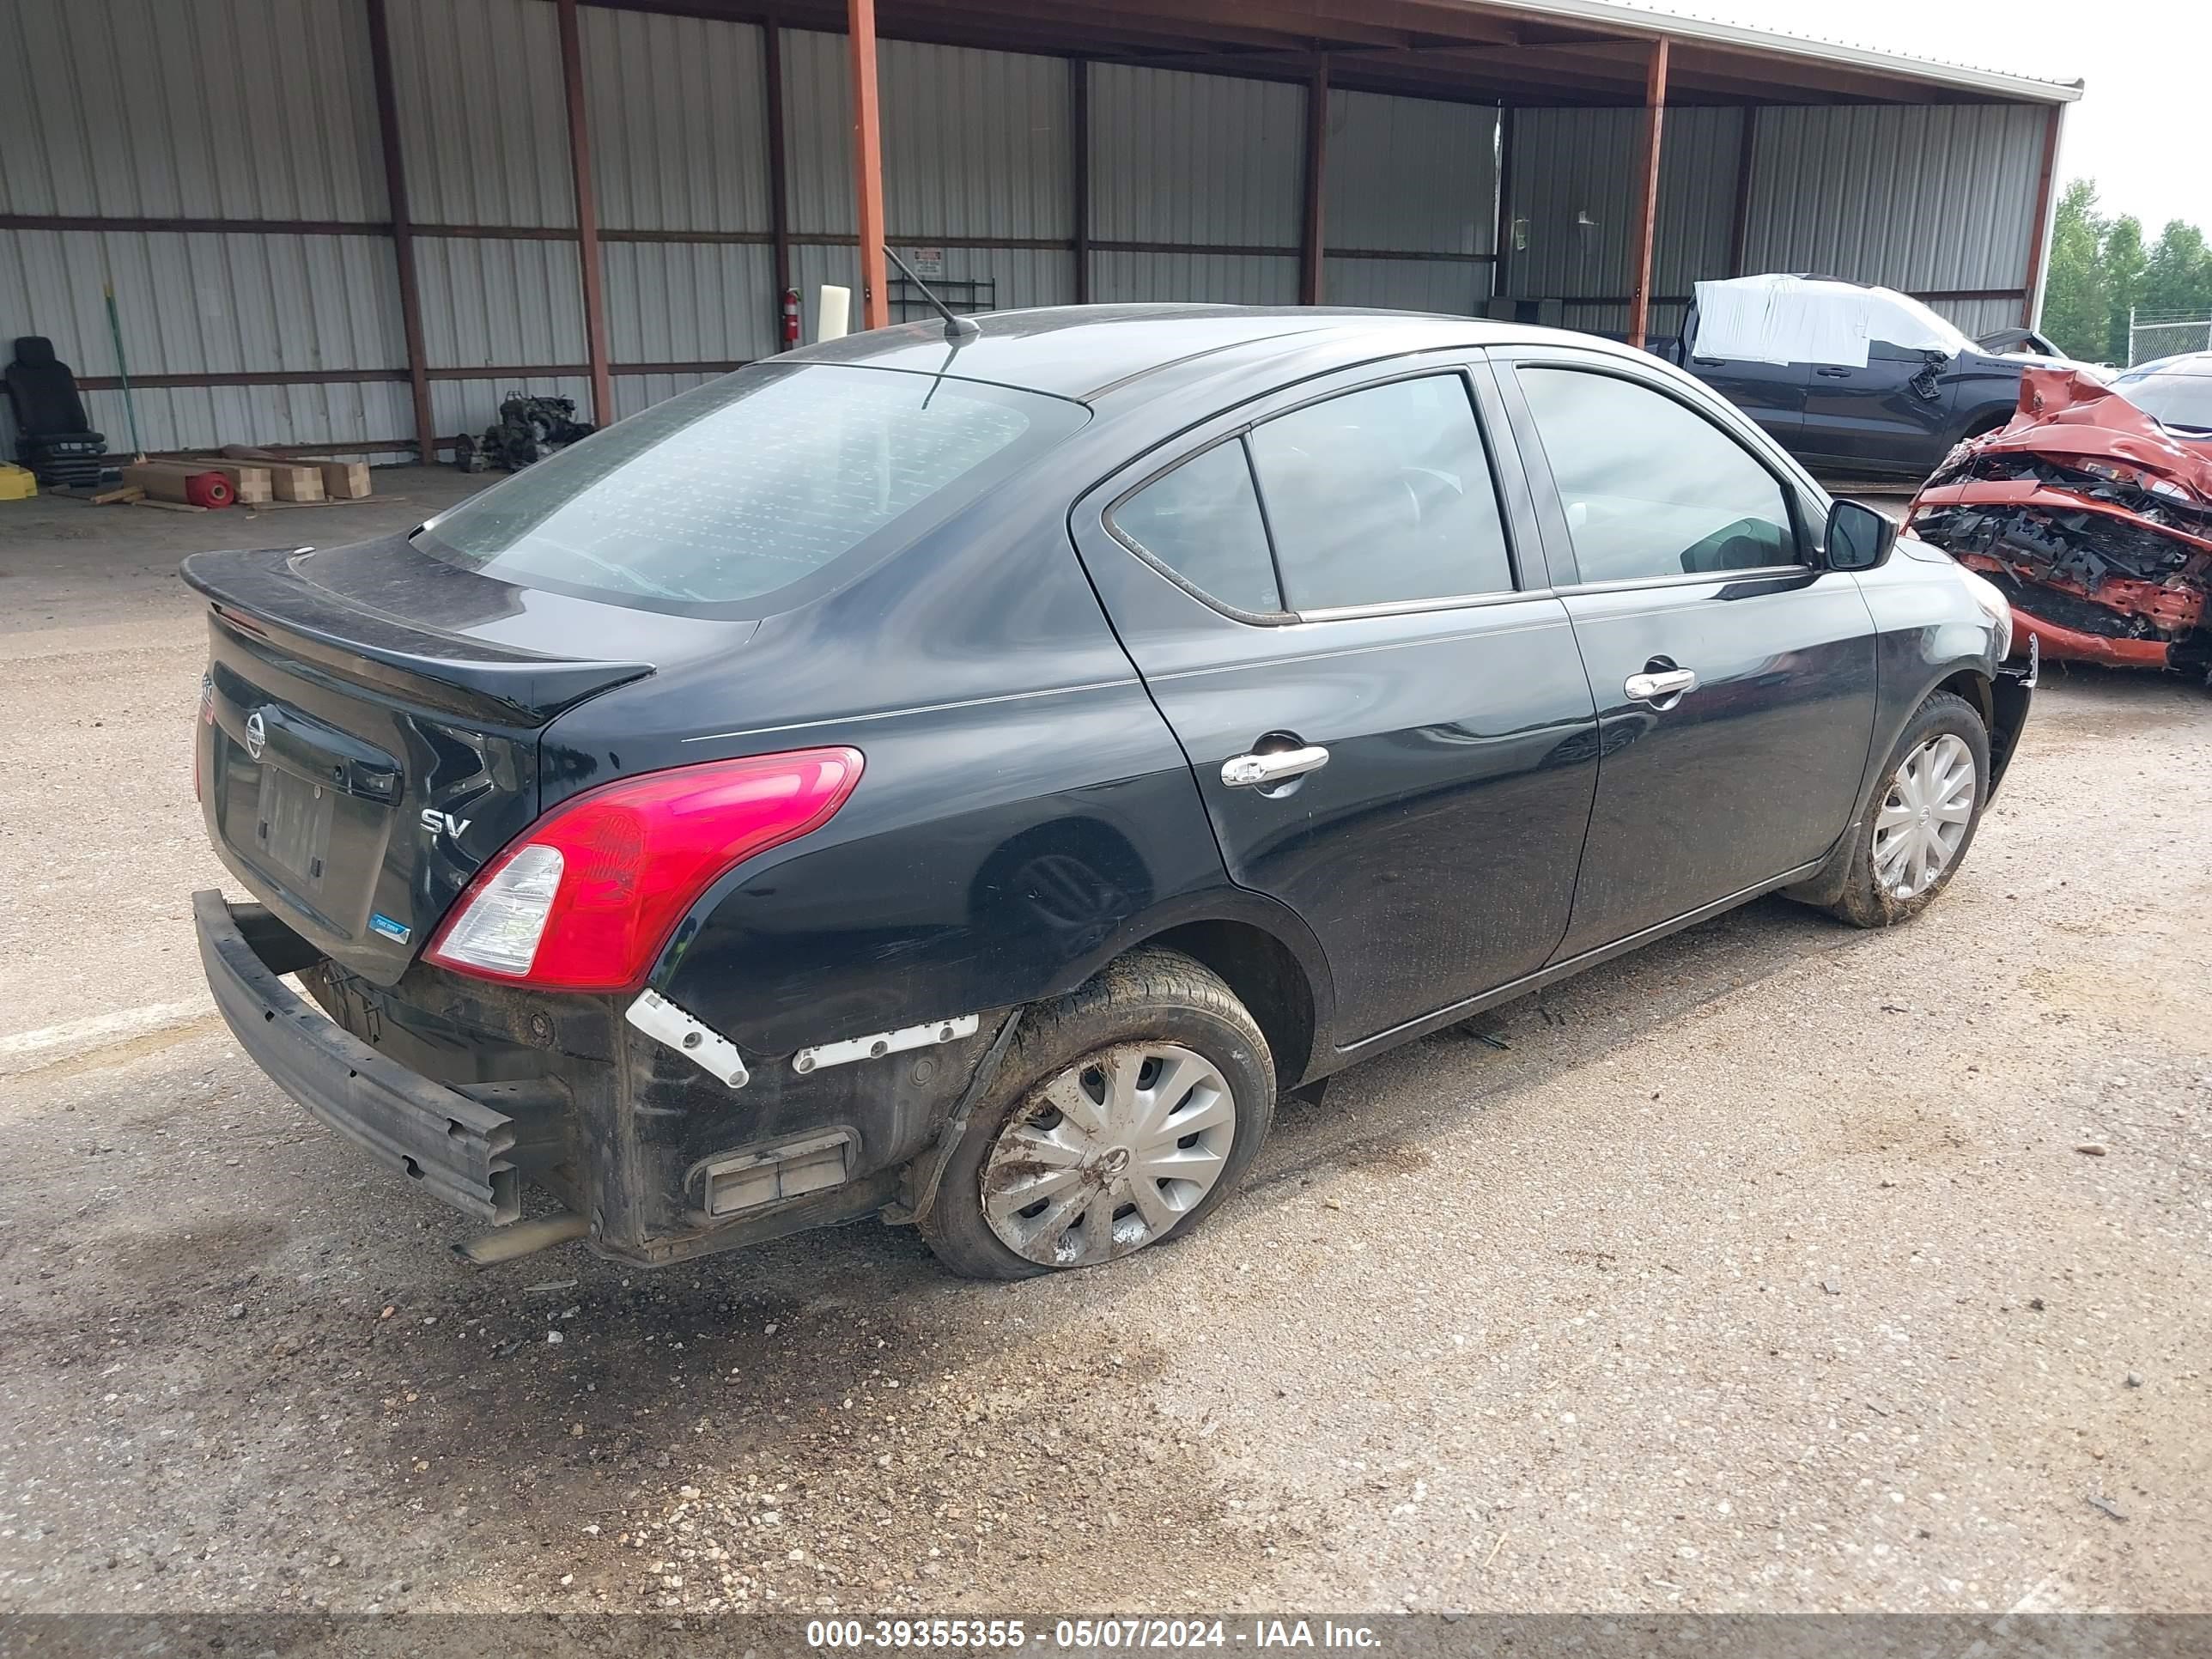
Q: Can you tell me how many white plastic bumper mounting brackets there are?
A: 2